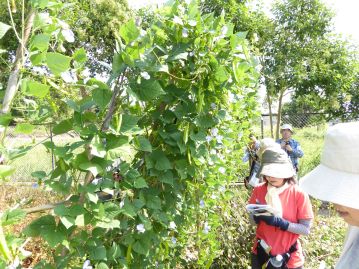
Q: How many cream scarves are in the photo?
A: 1